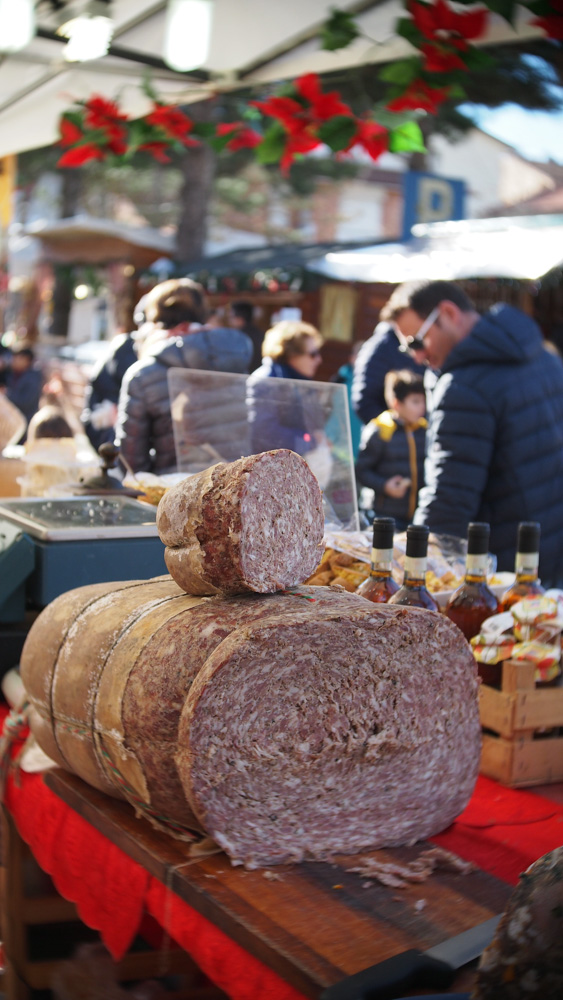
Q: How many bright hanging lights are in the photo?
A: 3